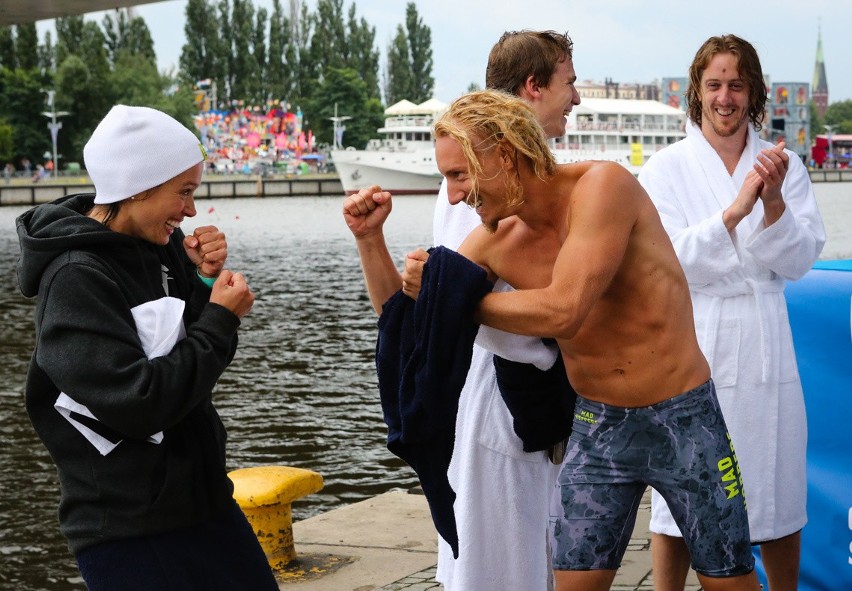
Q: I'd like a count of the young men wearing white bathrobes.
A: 2